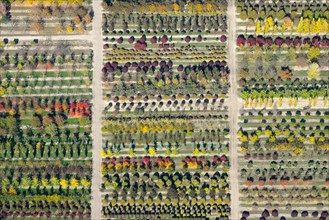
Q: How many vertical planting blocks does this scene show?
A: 3